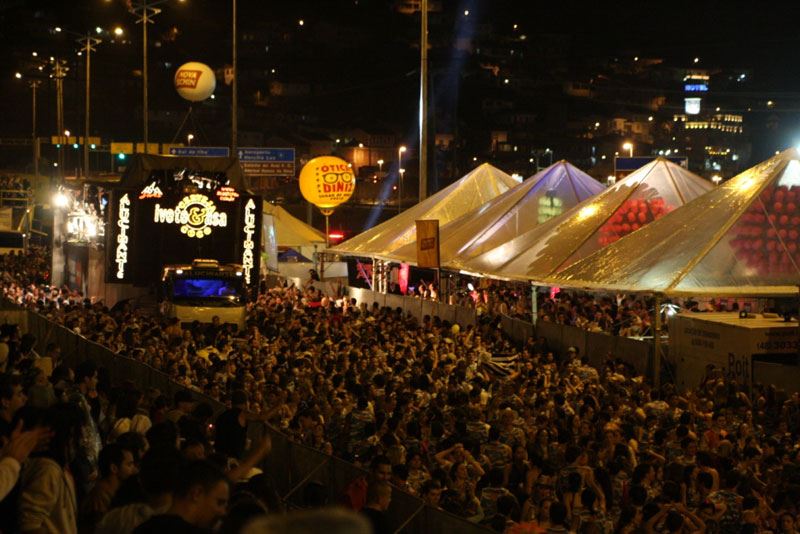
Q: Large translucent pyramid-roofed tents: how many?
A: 4